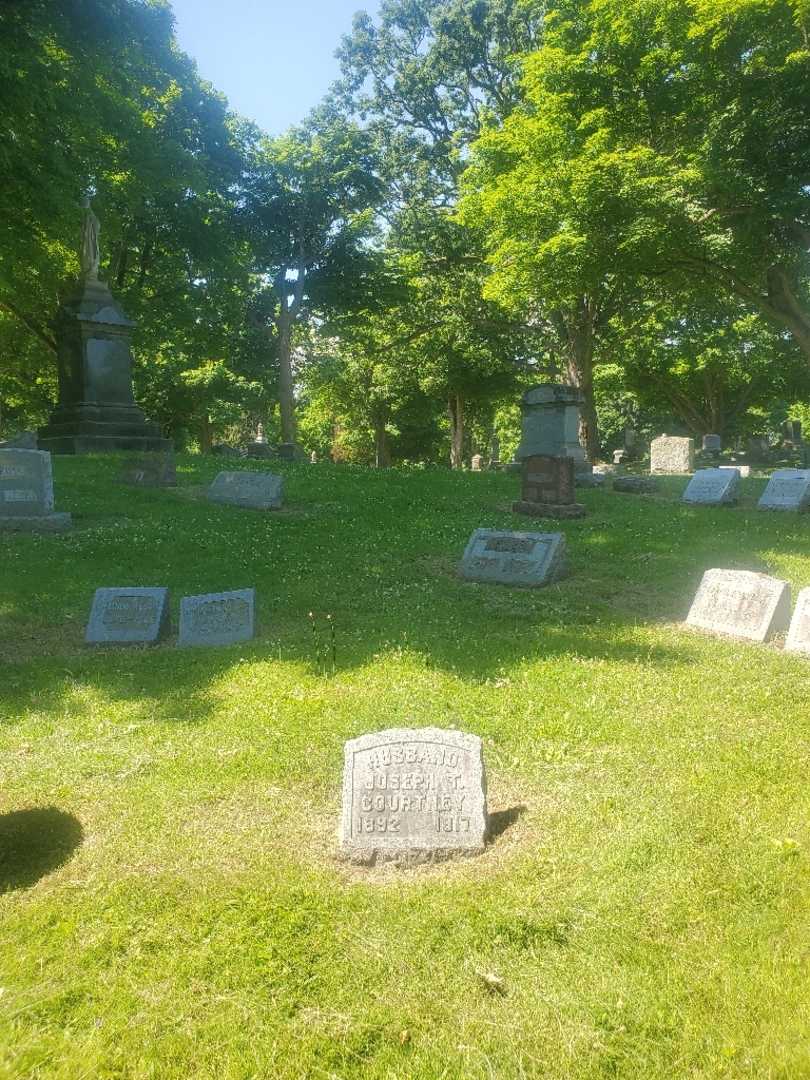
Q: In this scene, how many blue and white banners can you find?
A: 0